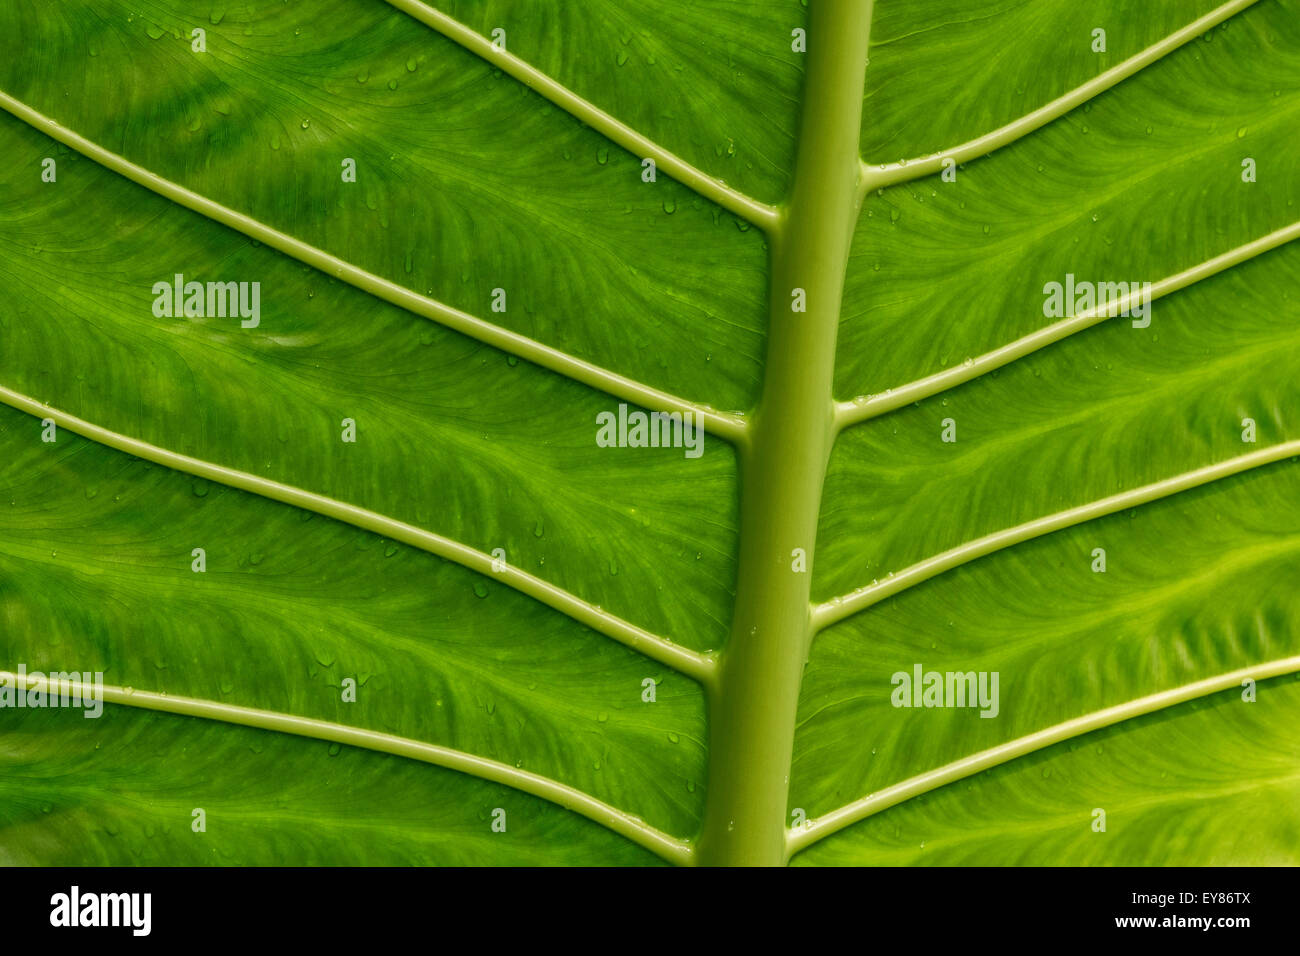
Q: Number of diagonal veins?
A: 8